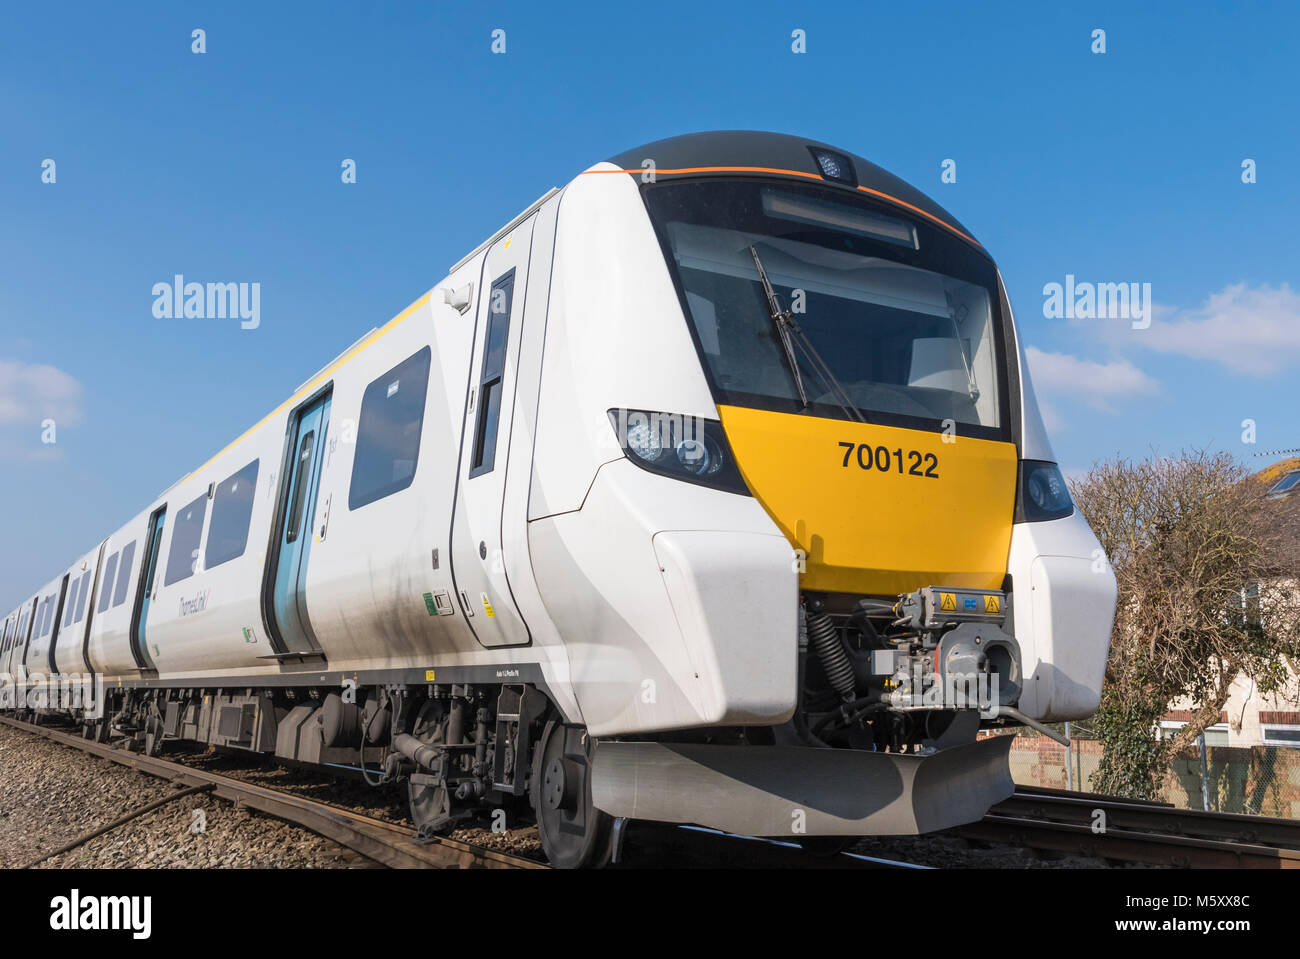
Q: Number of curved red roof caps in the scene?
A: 0